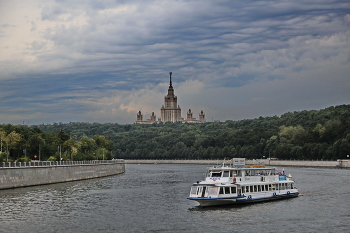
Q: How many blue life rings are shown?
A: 3